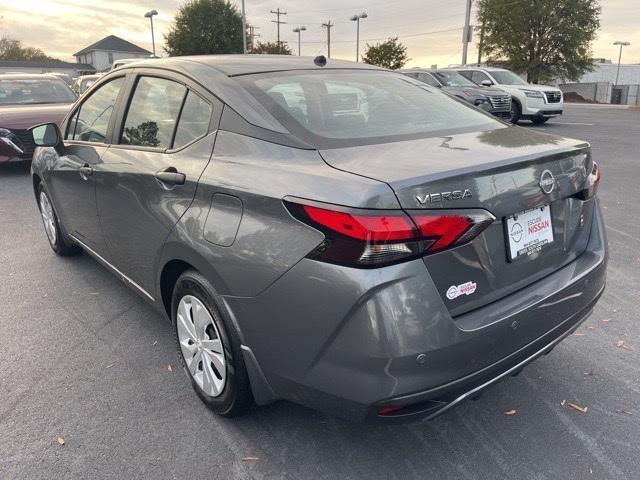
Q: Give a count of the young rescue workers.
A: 0